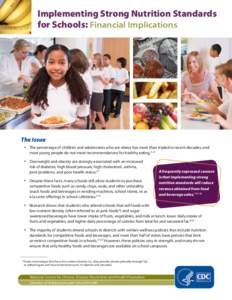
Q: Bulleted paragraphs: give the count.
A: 5